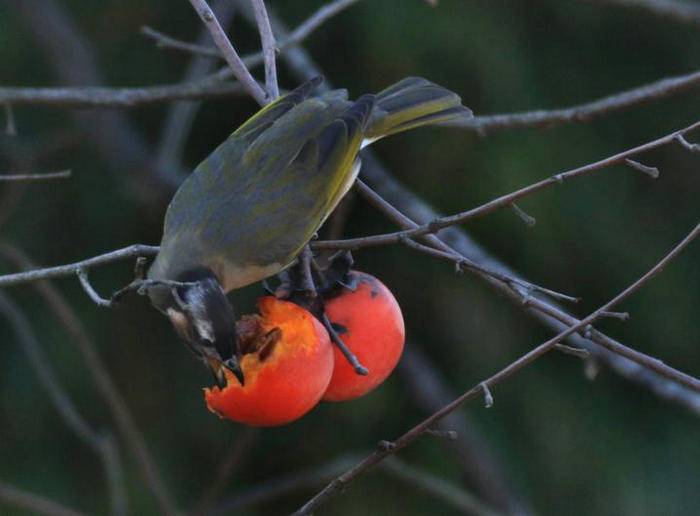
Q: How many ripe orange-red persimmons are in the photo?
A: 2